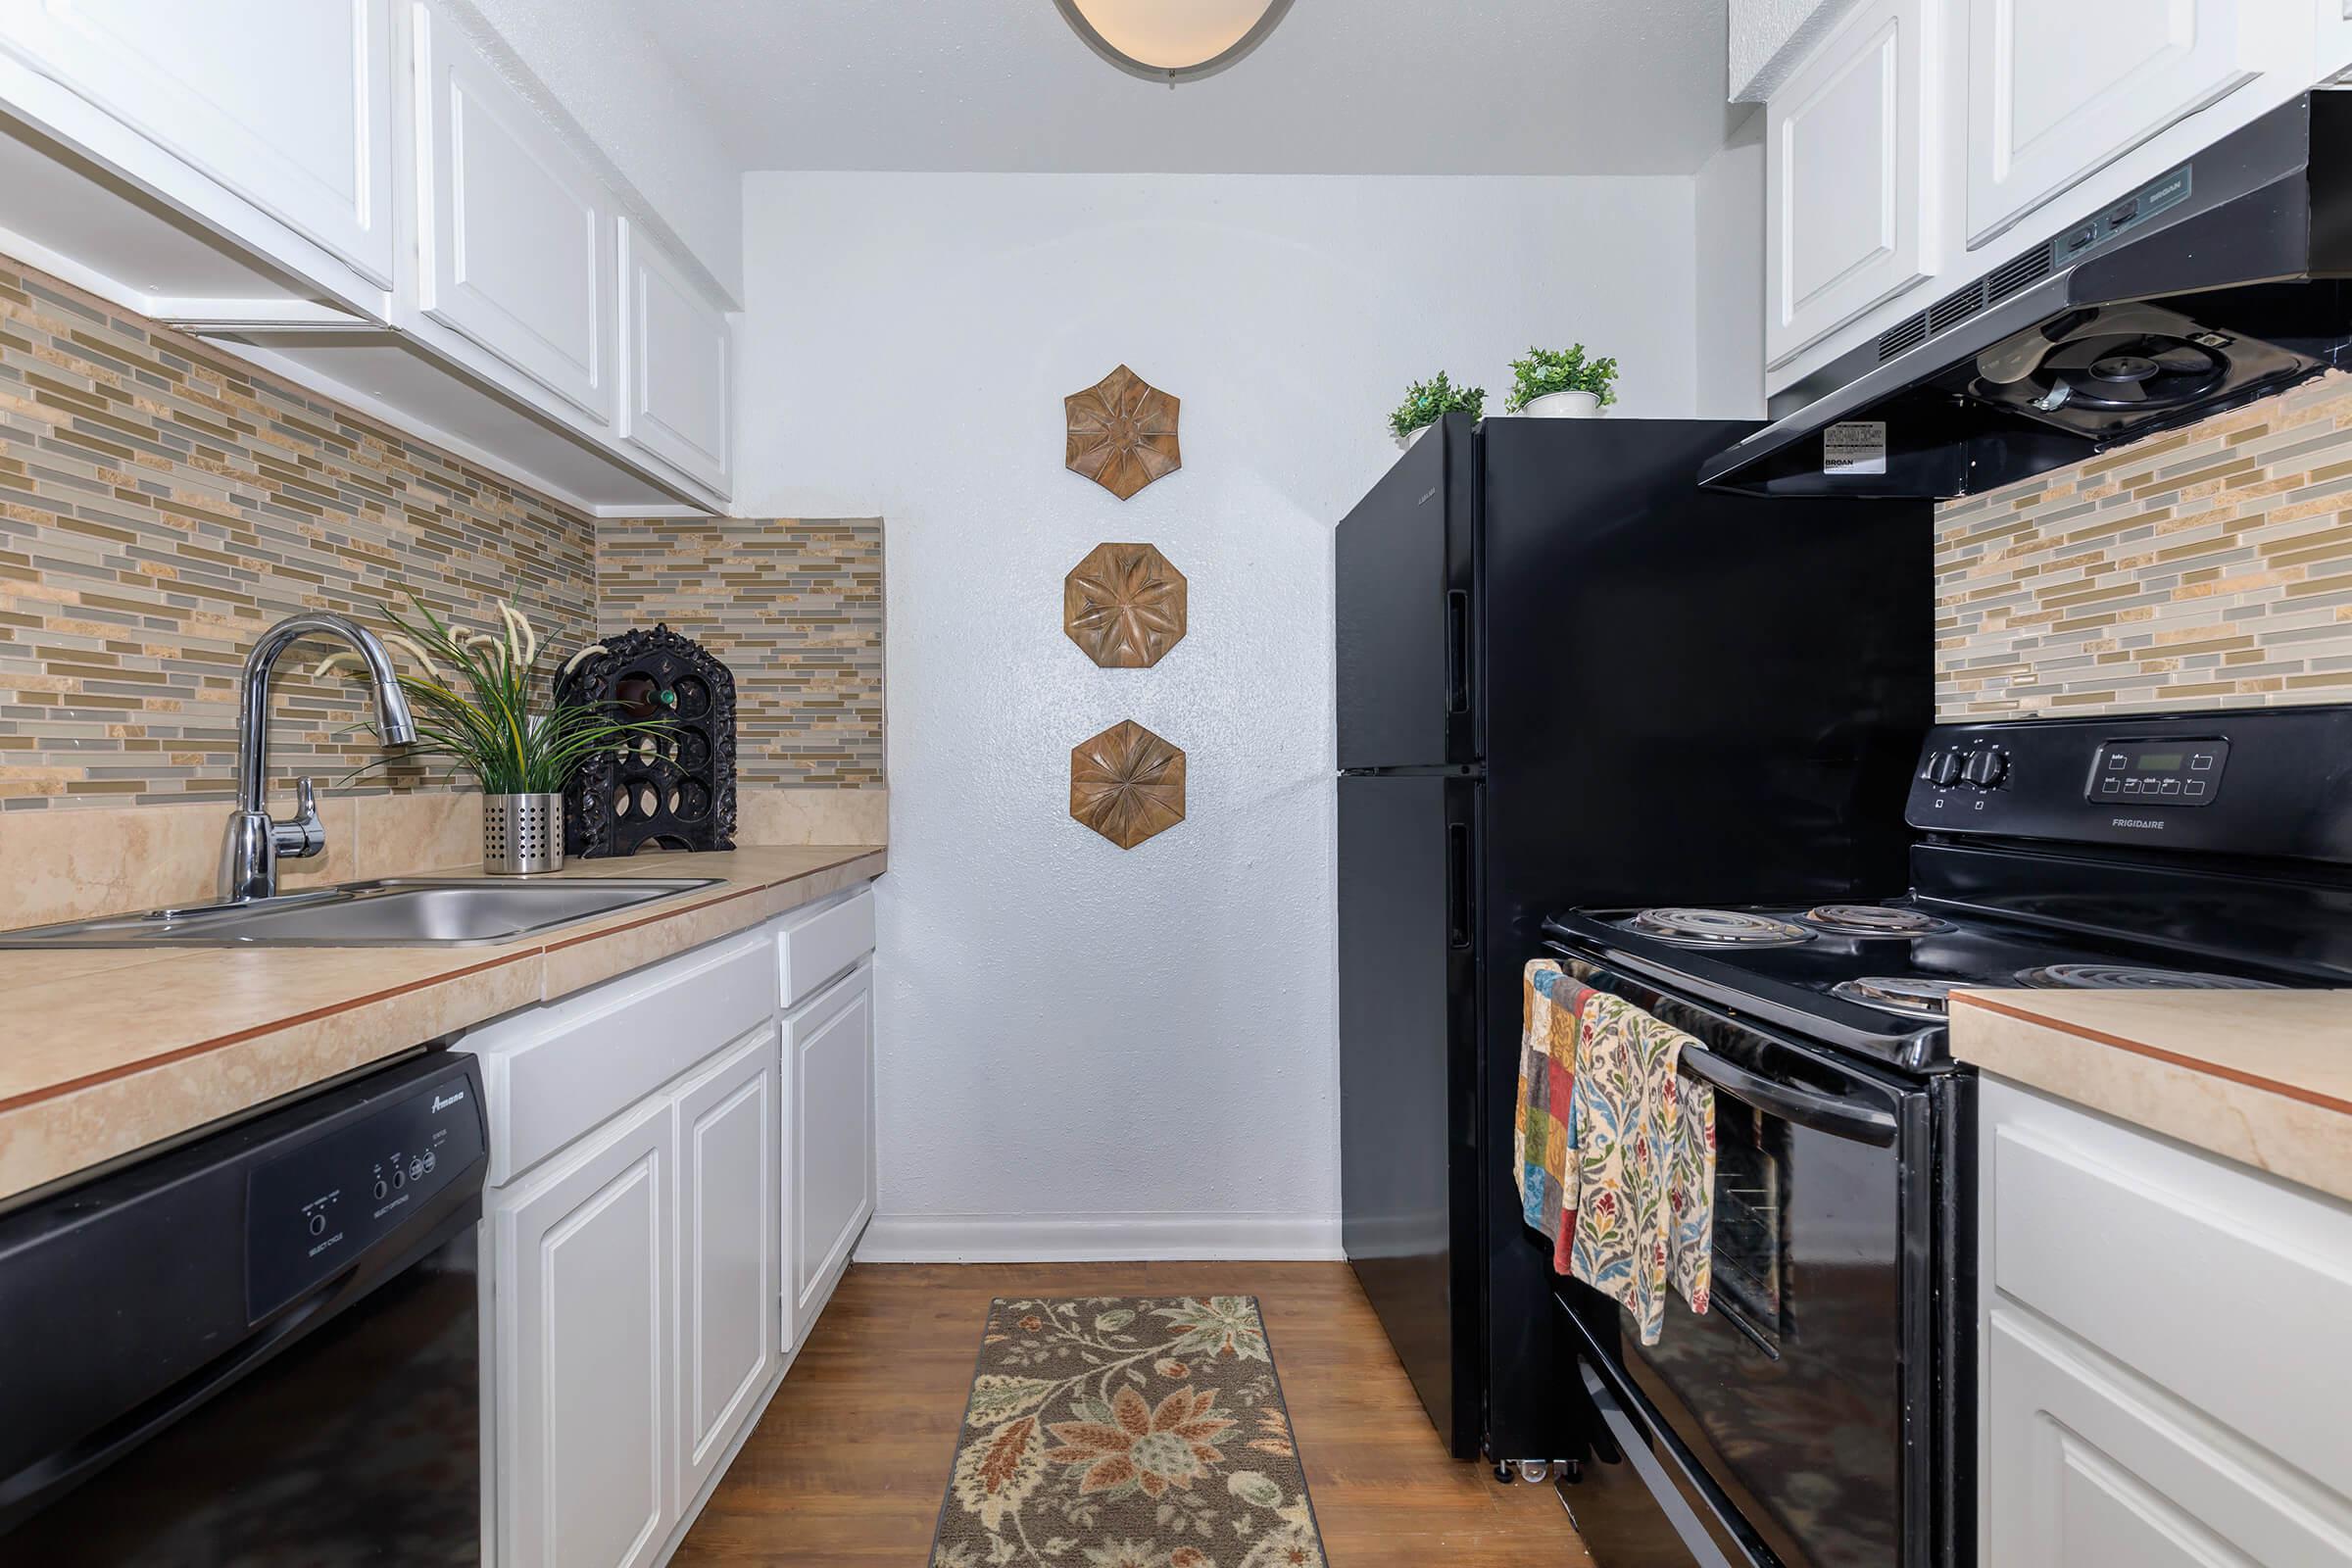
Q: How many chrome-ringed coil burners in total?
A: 4